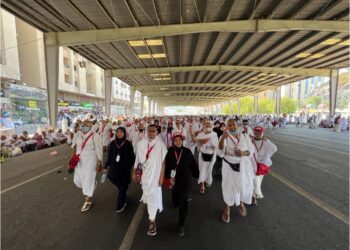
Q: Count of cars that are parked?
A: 0